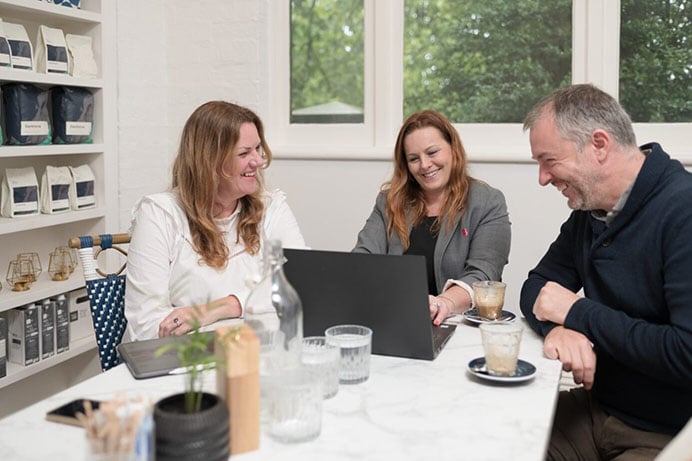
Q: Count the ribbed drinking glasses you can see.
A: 3